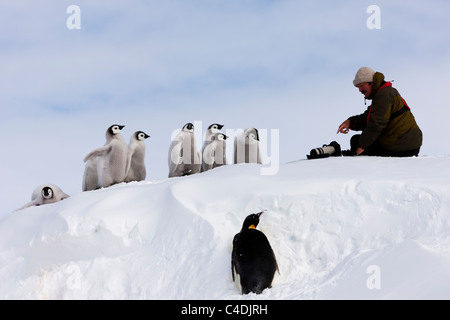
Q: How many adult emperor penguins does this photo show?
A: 1